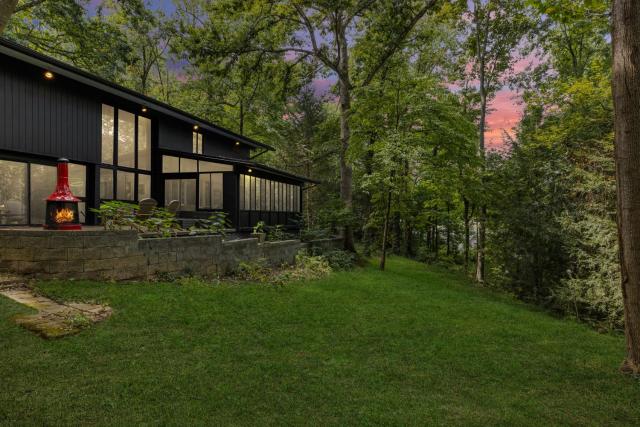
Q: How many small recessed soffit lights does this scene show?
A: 5